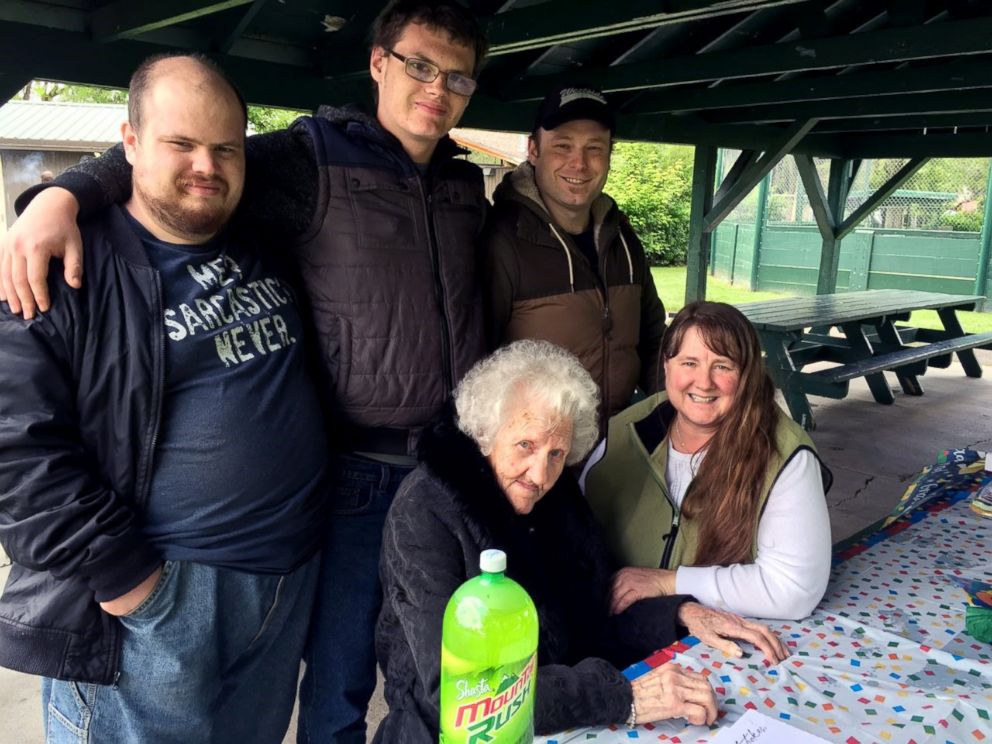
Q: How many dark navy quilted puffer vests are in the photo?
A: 1